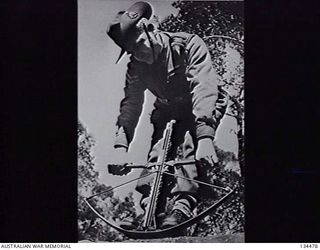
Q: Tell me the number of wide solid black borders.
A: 2